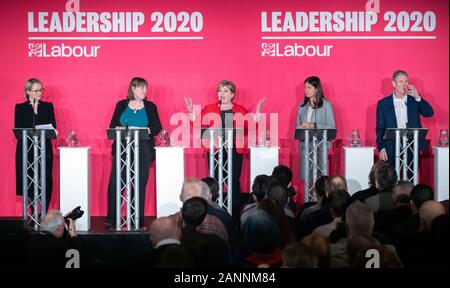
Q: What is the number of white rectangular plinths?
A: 5